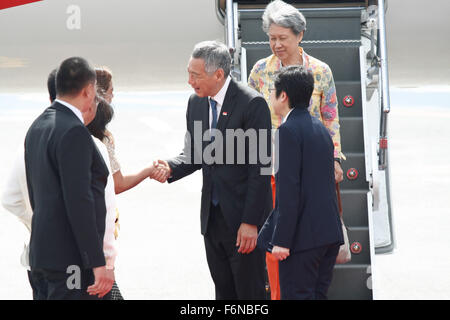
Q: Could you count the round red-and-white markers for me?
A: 3